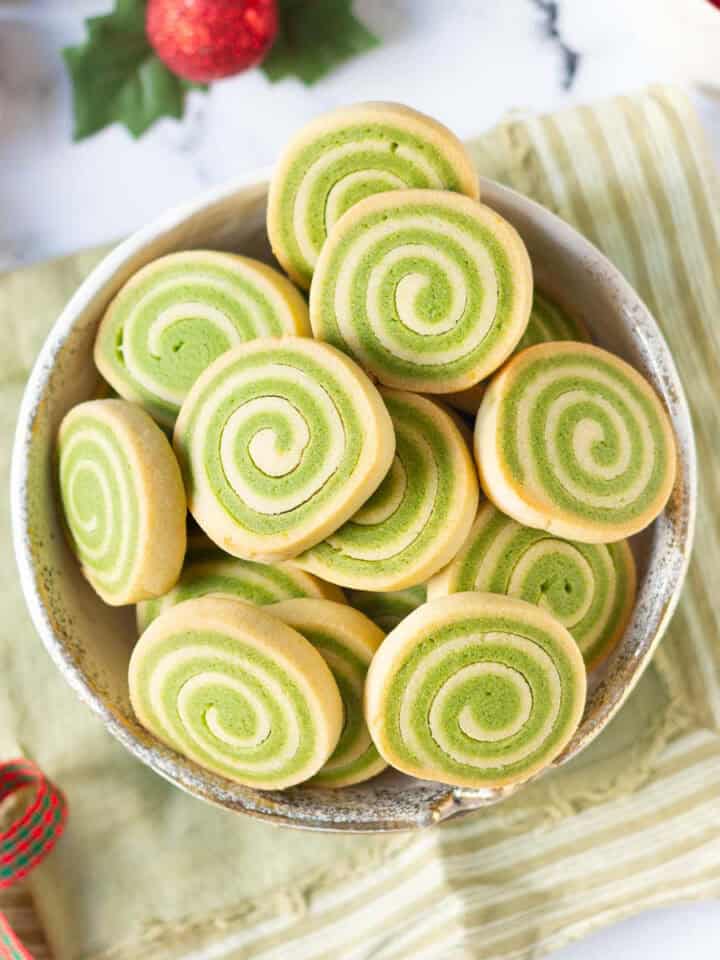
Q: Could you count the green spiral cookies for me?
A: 14